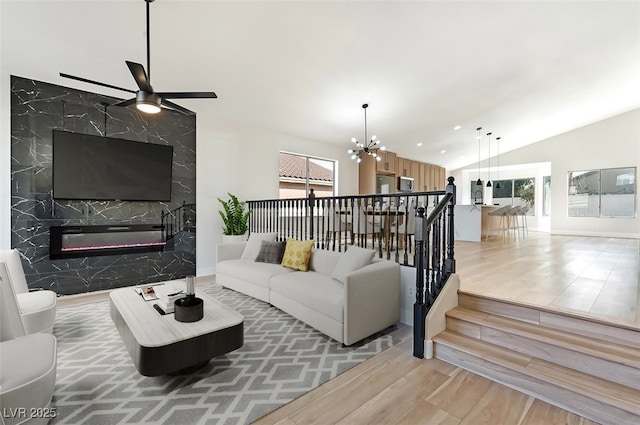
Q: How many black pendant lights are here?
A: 3